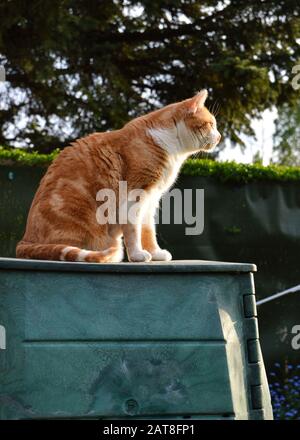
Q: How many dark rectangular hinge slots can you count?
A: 3